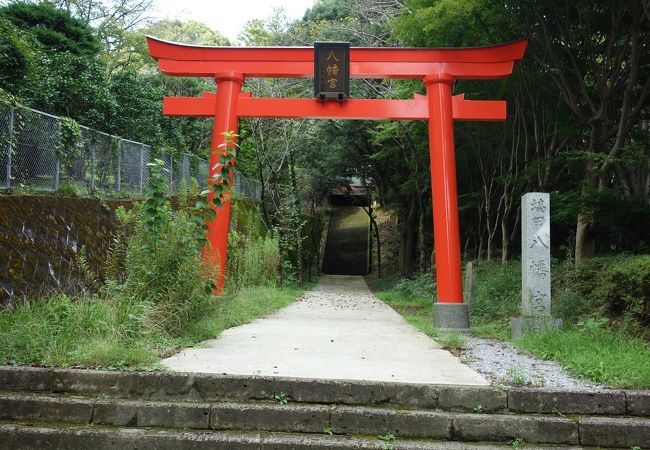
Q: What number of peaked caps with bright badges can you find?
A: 0